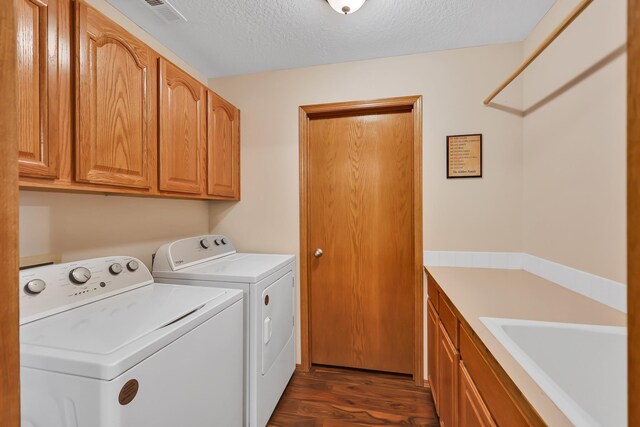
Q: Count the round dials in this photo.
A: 7